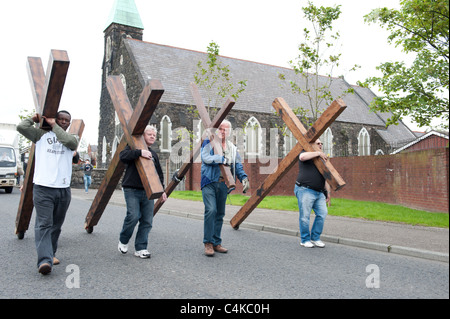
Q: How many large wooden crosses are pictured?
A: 4